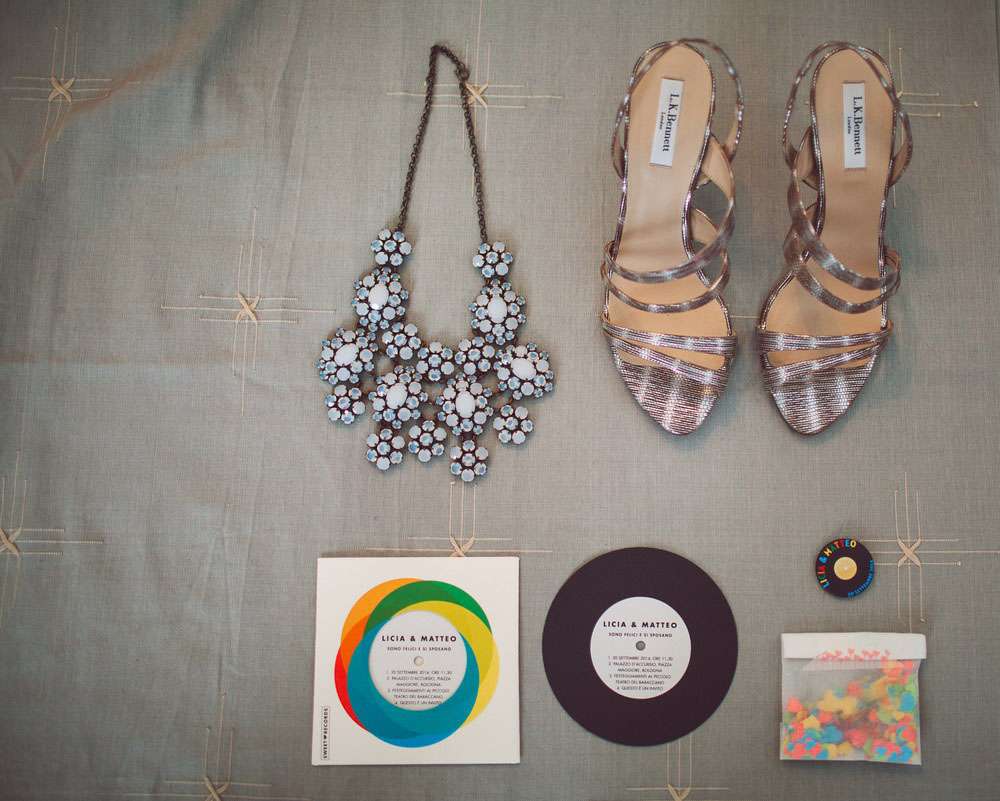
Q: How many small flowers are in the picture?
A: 10